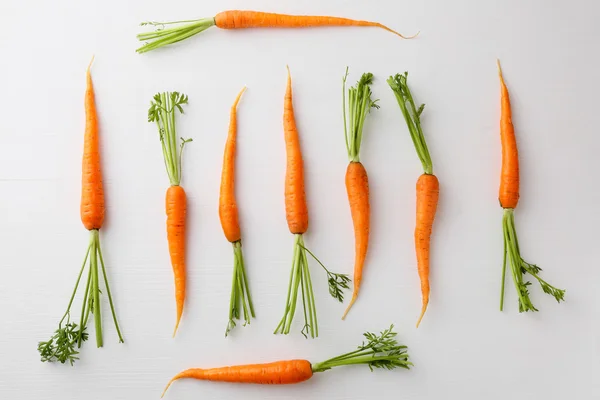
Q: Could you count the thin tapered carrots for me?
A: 9